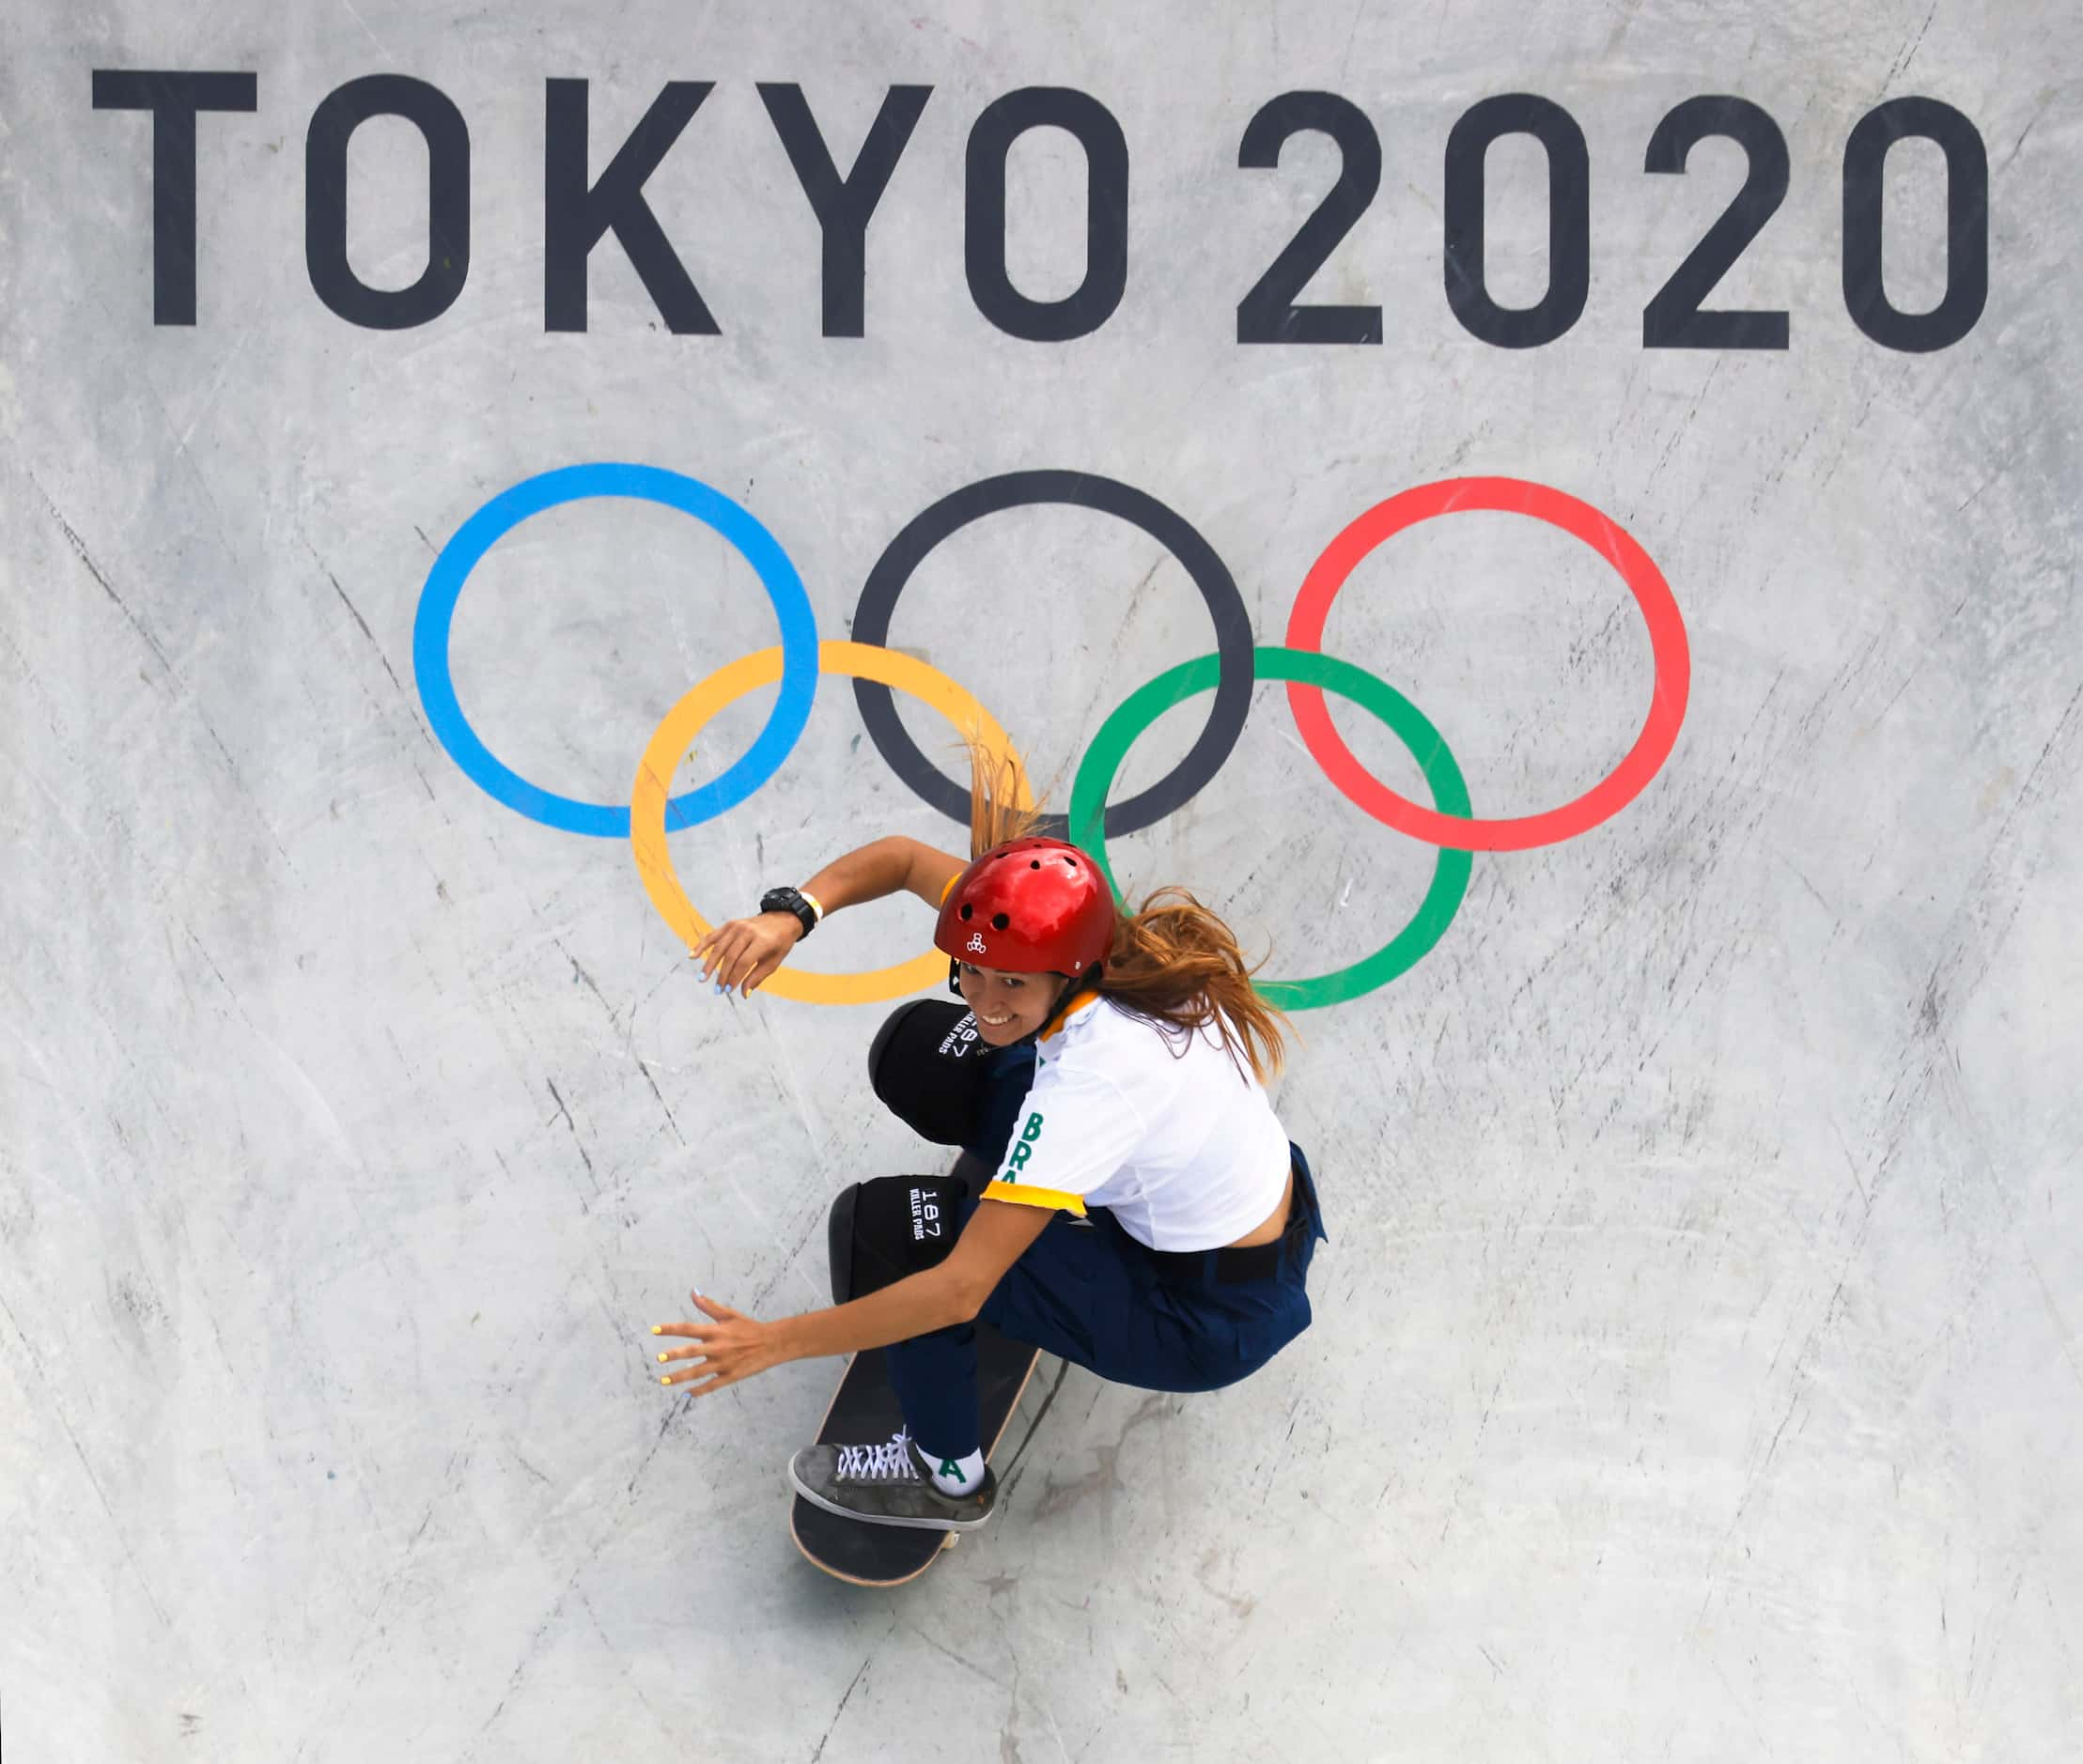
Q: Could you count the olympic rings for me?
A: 5